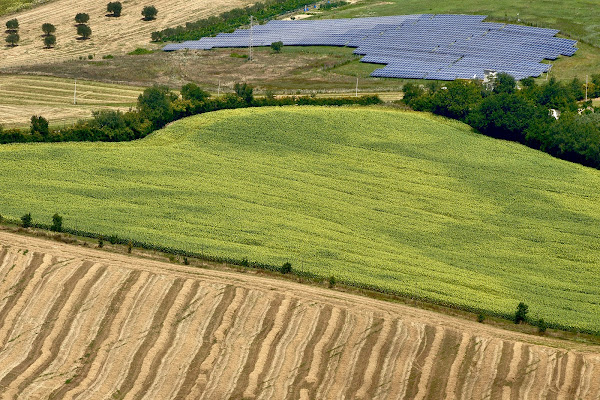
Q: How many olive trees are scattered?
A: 8